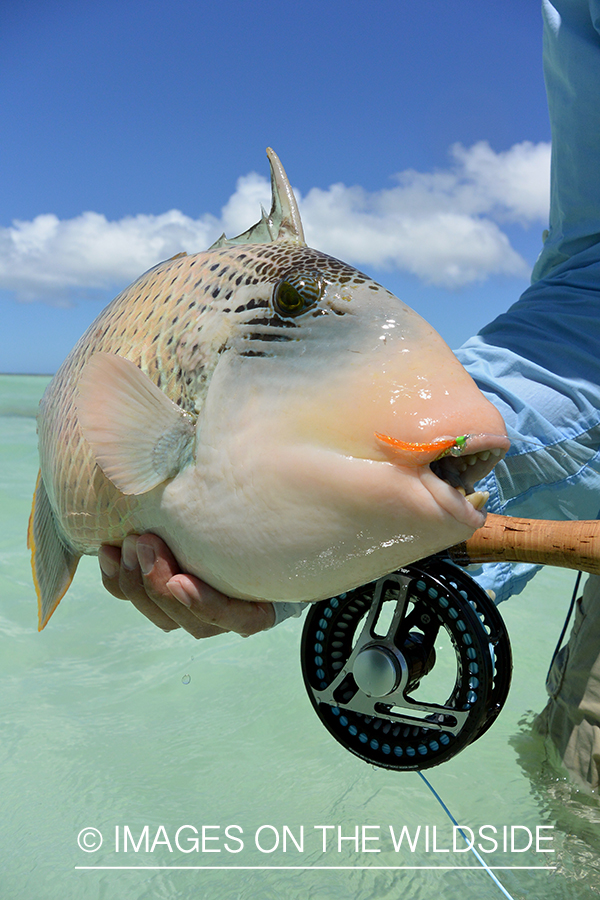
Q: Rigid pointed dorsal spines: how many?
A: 3